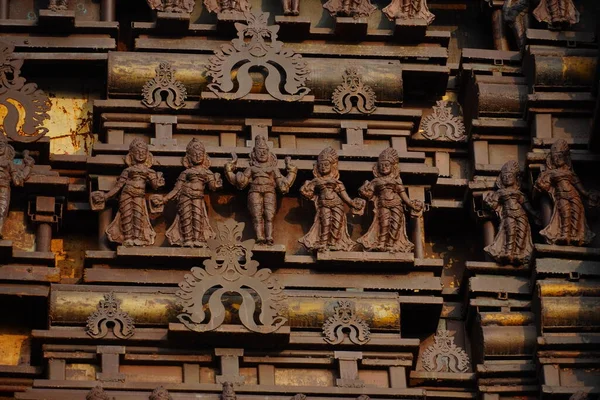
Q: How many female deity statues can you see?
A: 6